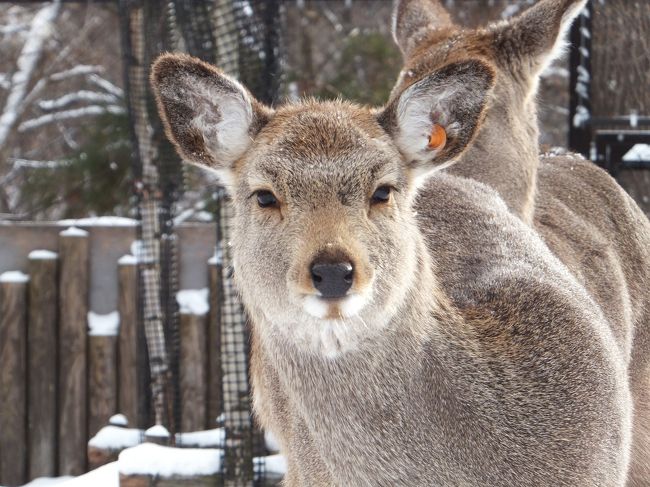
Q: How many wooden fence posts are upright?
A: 7